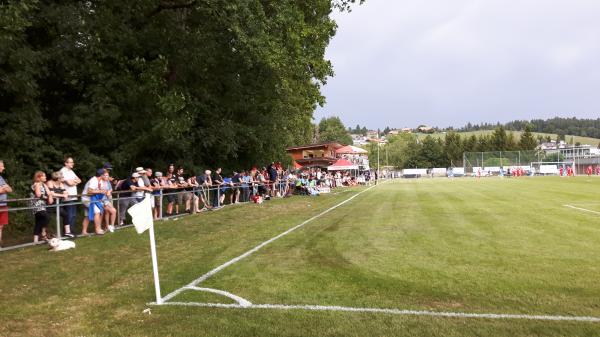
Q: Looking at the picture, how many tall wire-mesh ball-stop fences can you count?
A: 1